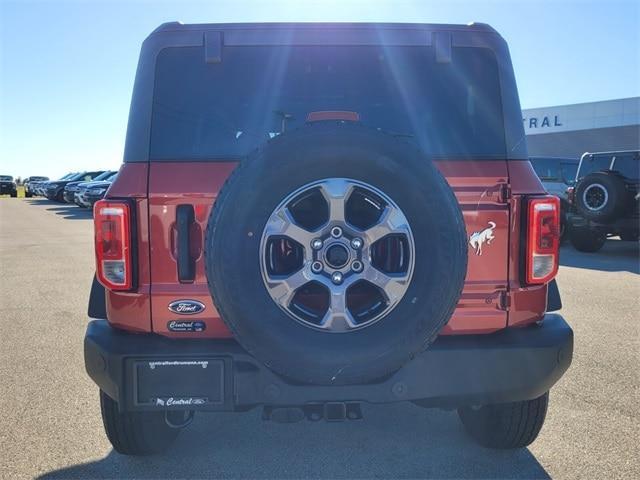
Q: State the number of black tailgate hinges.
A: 2